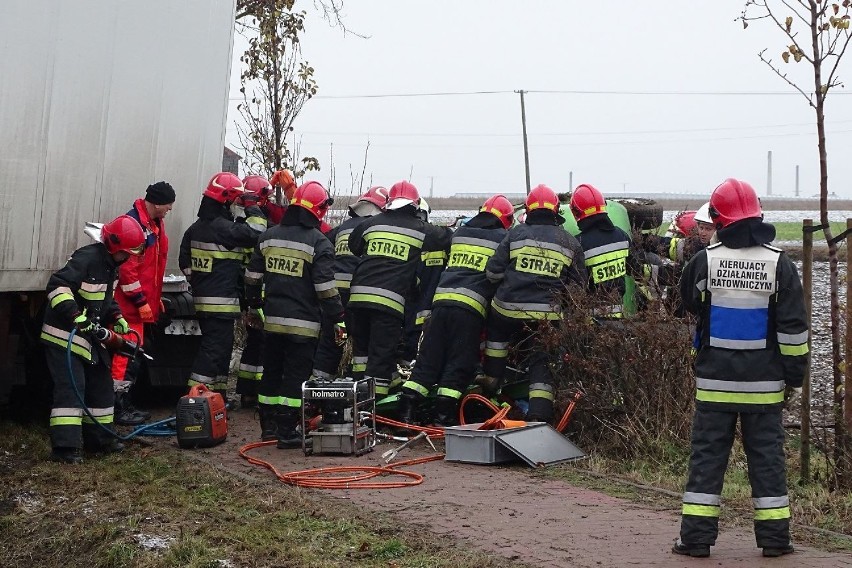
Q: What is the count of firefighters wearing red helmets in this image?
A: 11